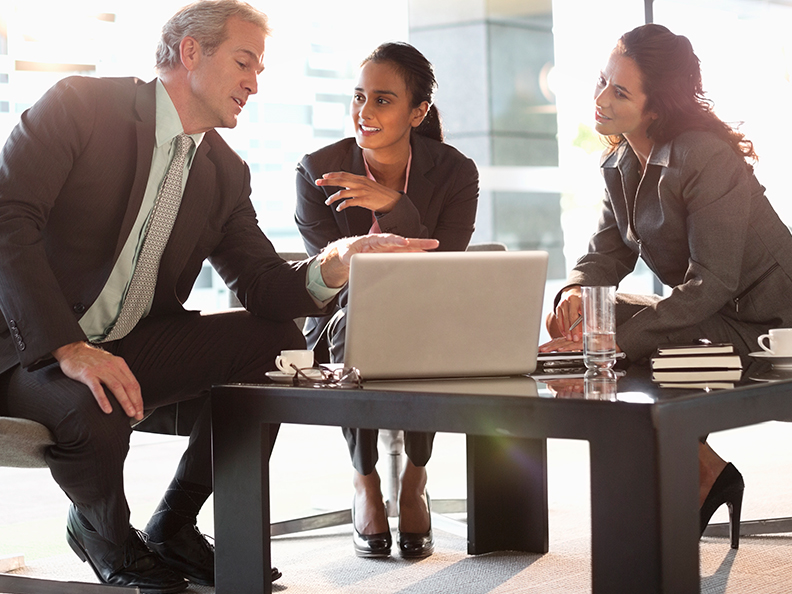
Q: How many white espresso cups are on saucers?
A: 2